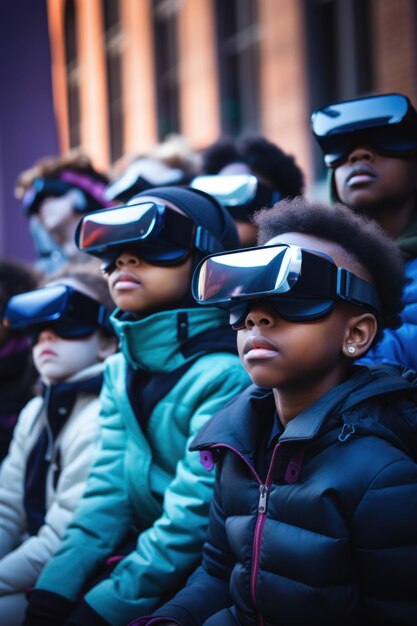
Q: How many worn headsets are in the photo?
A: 7